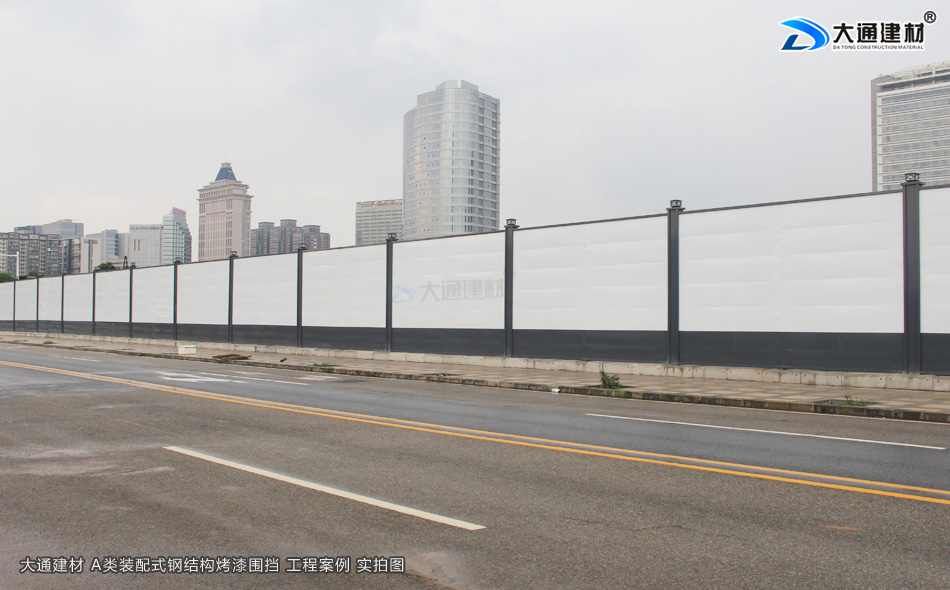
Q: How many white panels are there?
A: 13